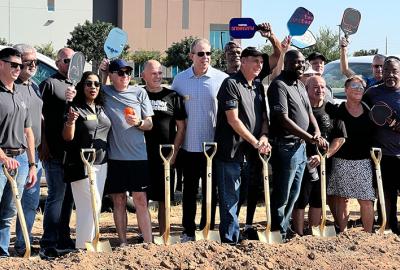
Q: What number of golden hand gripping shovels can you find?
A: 7